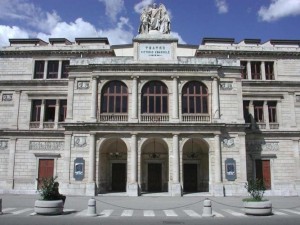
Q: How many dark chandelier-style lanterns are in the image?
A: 3